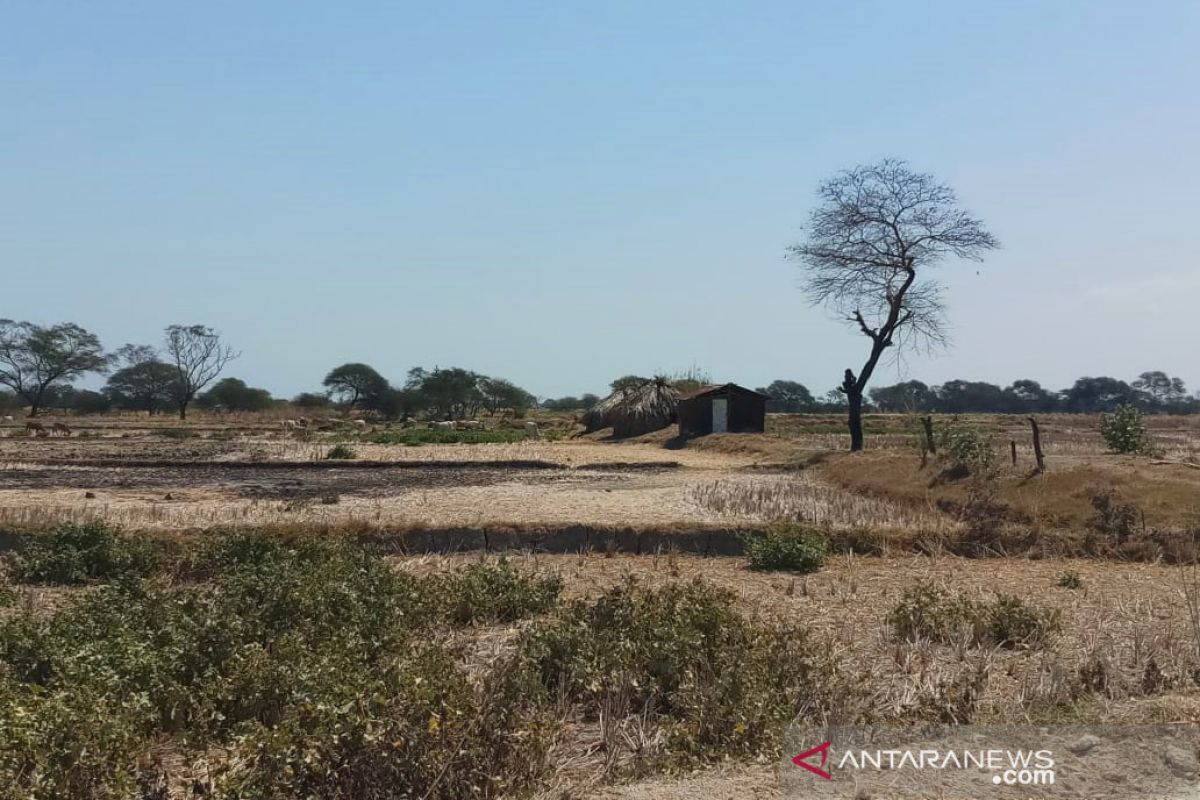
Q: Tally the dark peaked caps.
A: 0